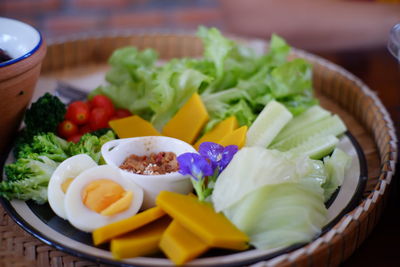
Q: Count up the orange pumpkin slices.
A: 8